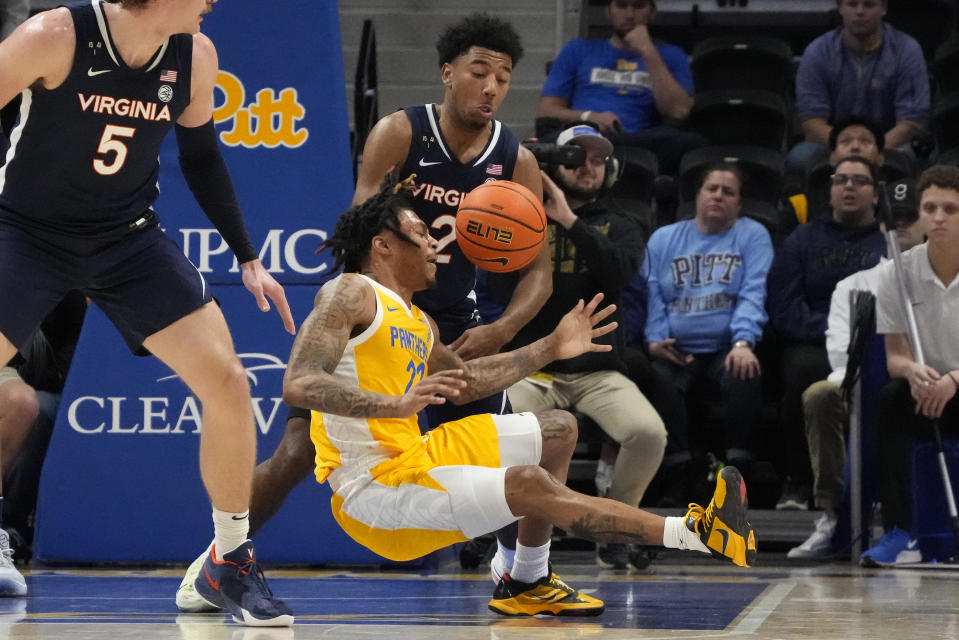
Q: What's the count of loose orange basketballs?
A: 1